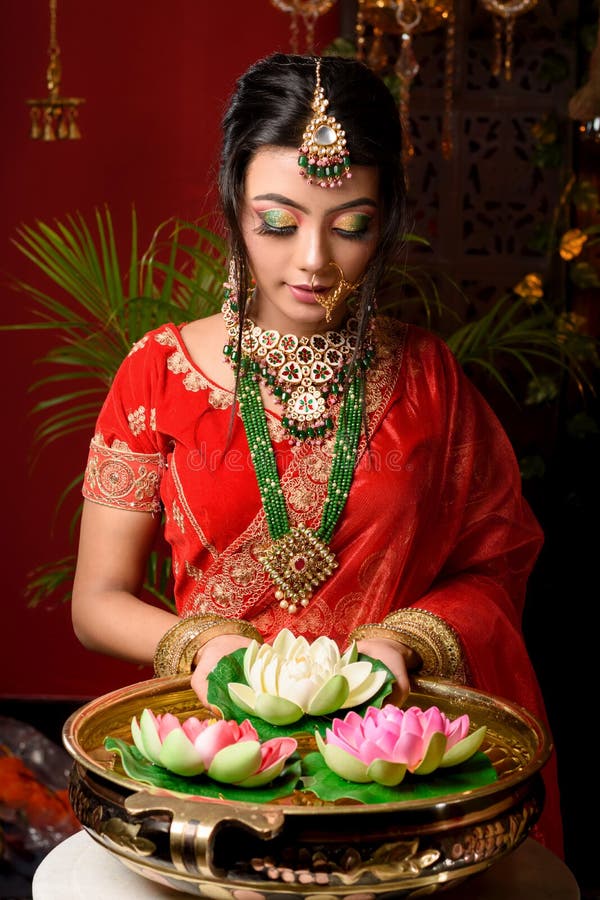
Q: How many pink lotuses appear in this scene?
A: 2